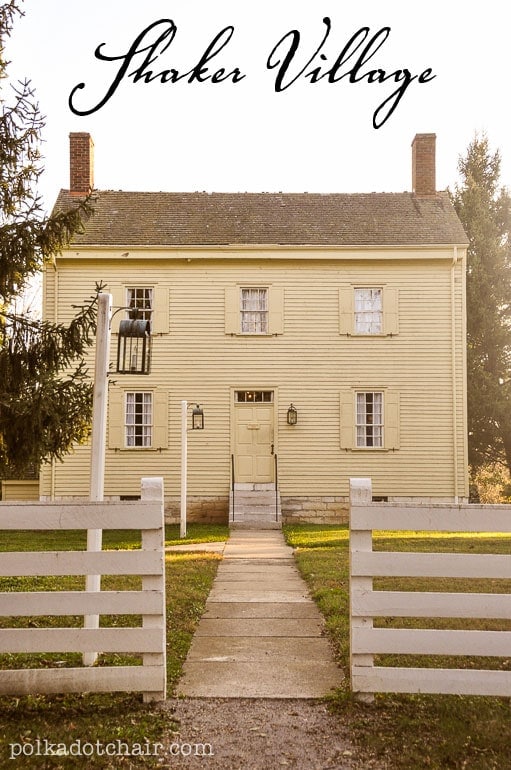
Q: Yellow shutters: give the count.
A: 10